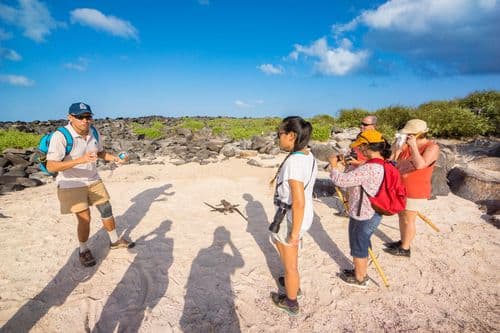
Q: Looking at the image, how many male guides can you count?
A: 1